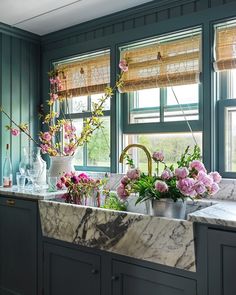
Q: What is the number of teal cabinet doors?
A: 4